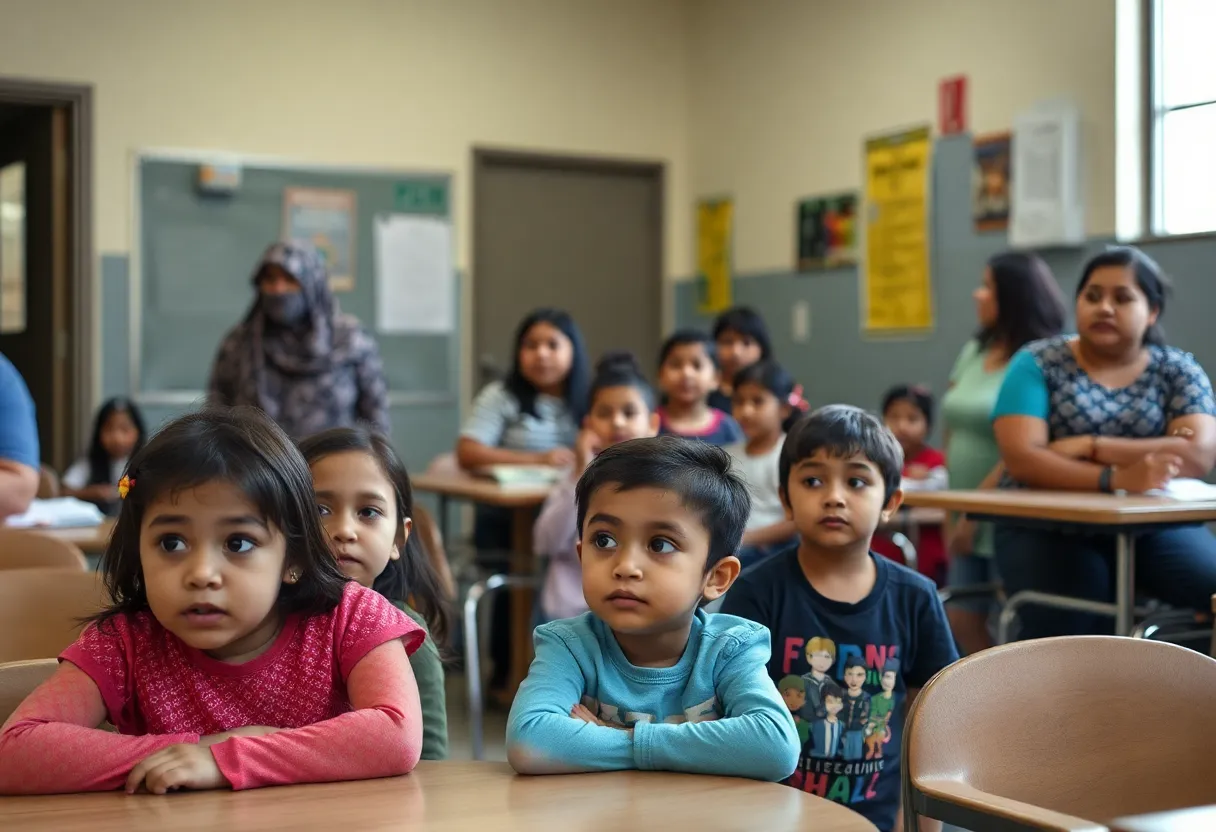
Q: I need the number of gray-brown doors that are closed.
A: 1